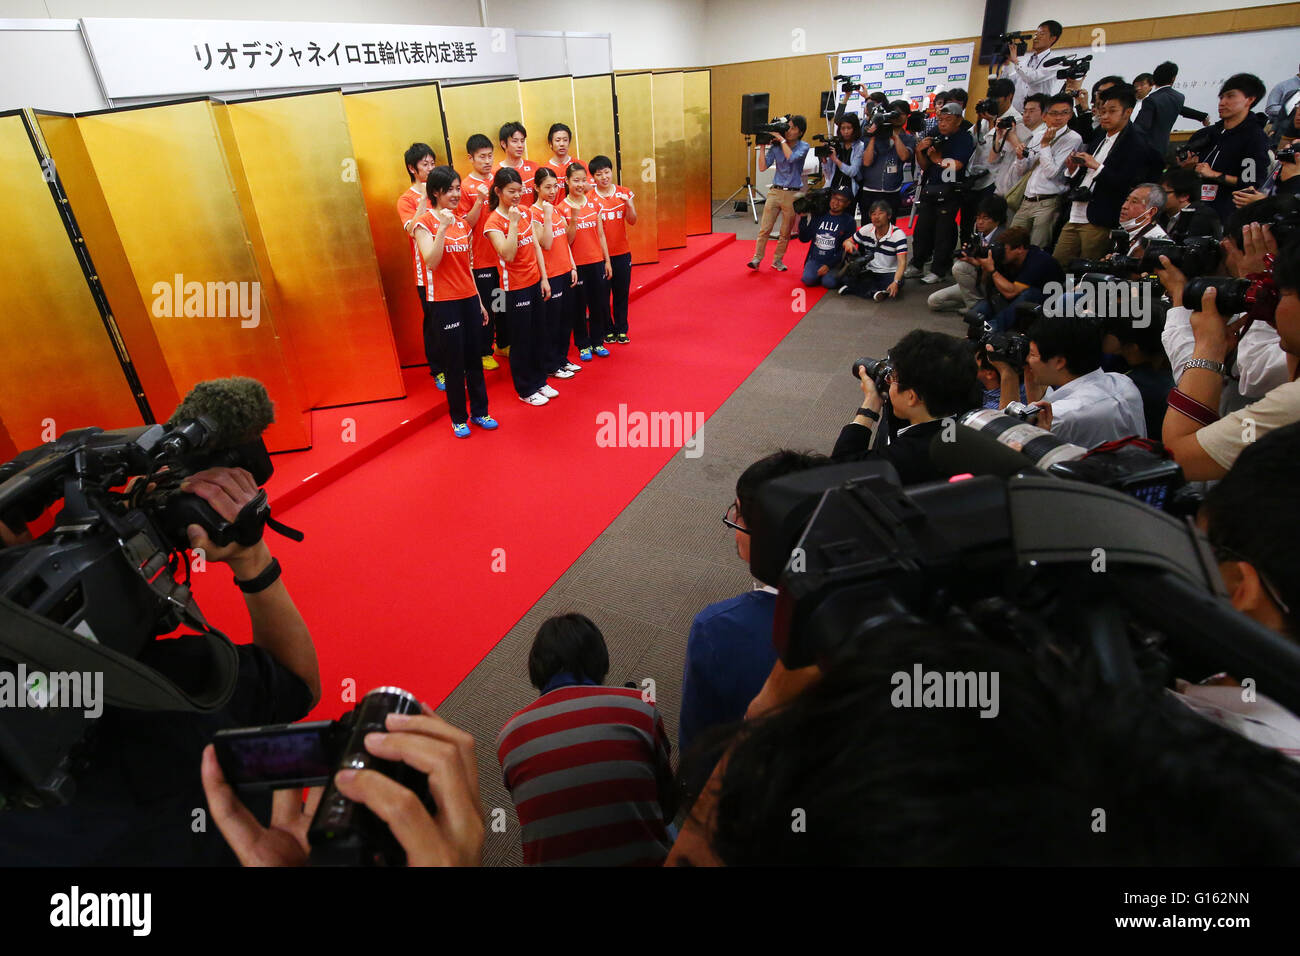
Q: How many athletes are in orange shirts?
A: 9